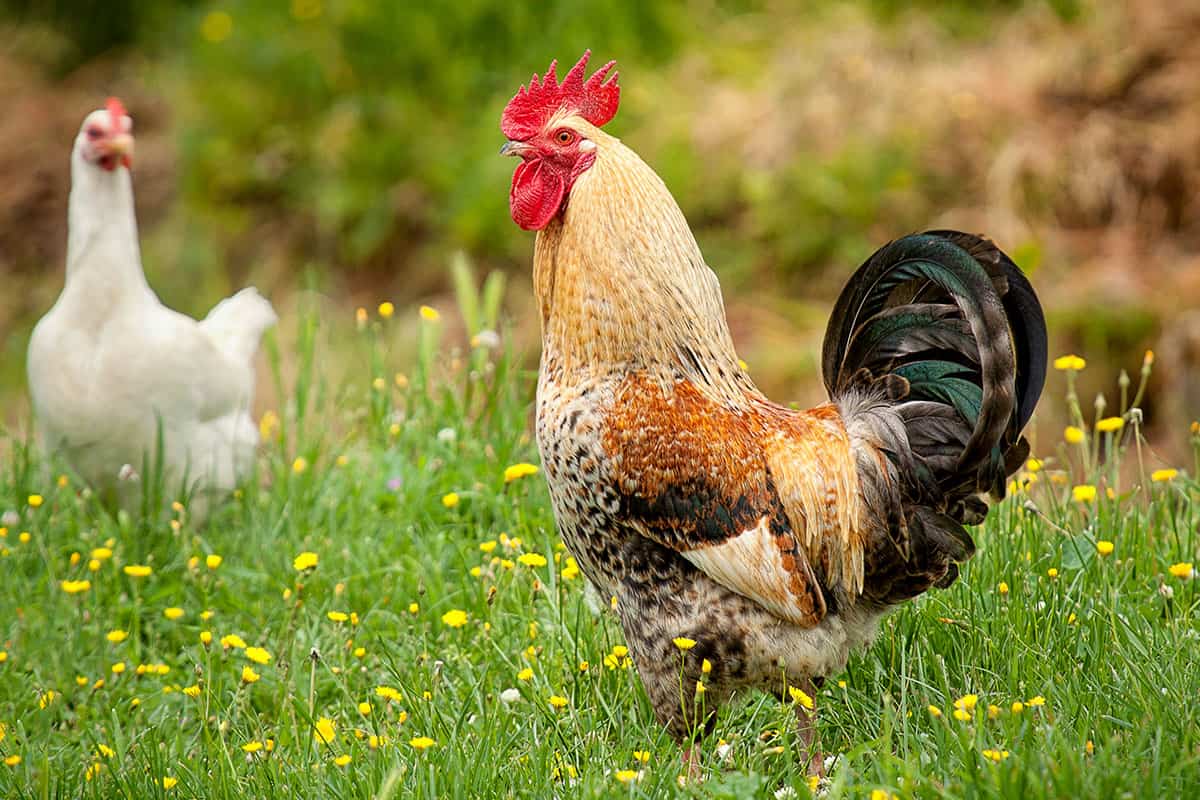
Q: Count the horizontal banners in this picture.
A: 0